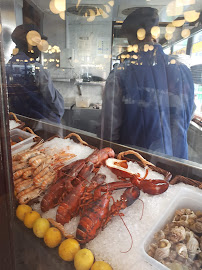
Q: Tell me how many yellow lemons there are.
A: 7